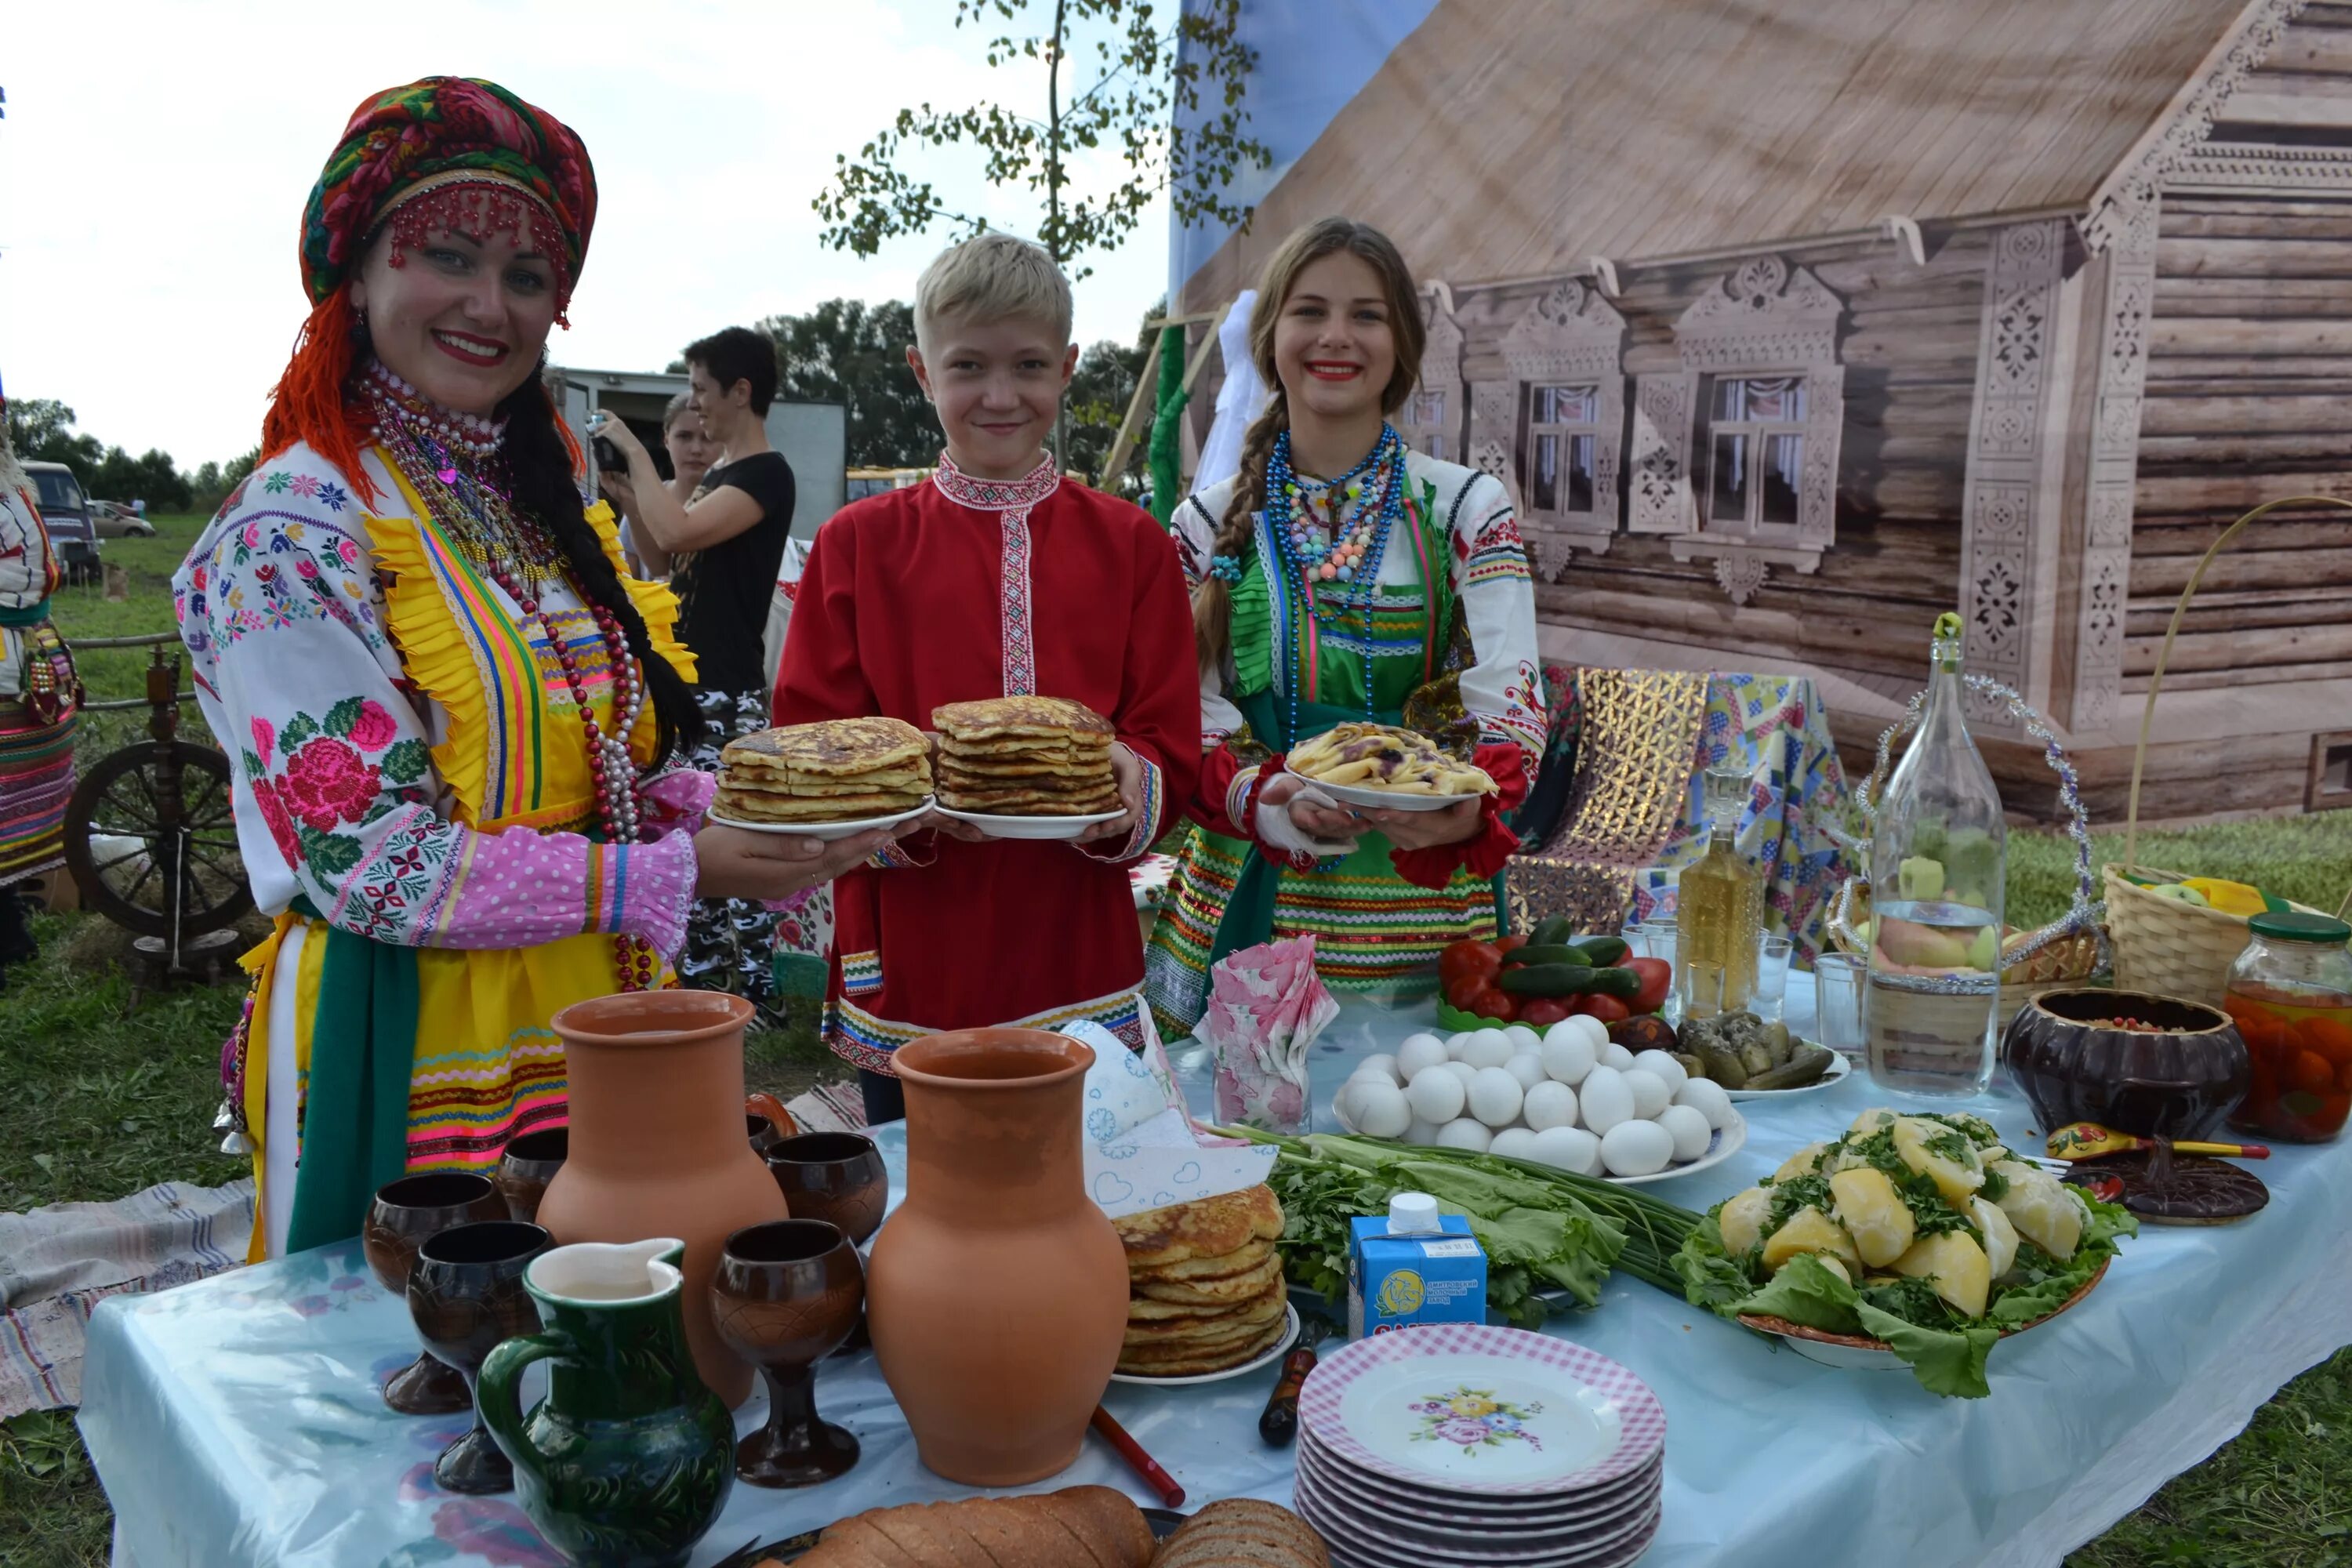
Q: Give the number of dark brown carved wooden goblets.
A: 6